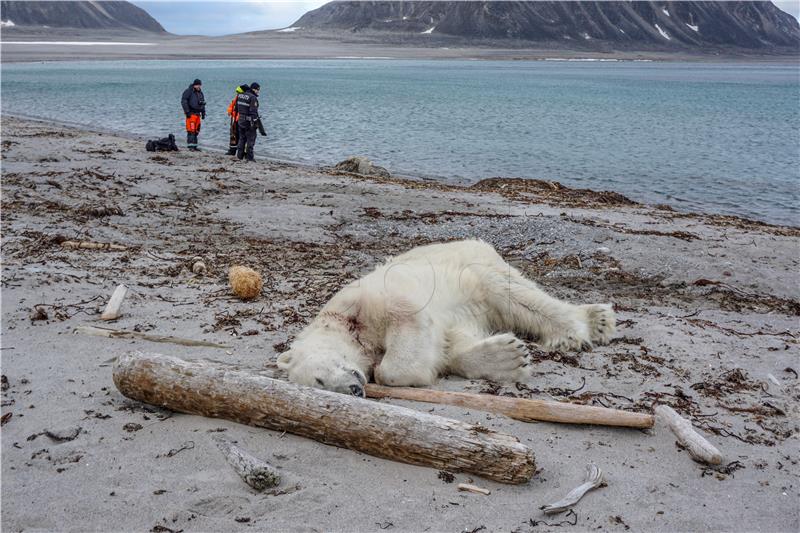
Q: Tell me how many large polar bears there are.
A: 1